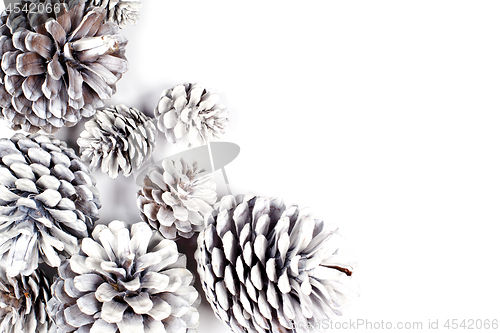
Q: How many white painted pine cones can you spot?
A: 9